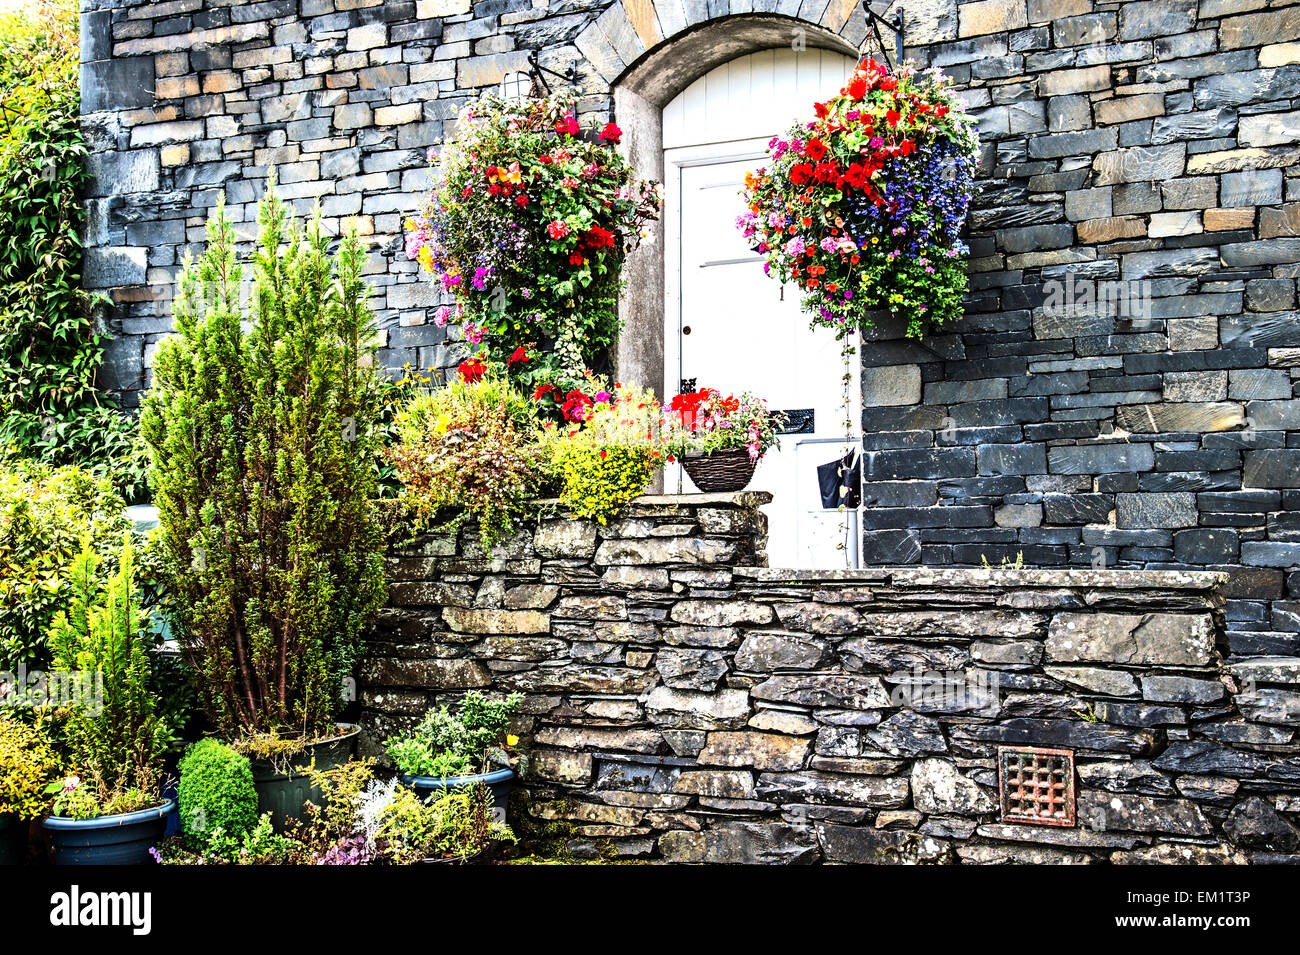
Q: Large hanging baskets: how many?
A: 2